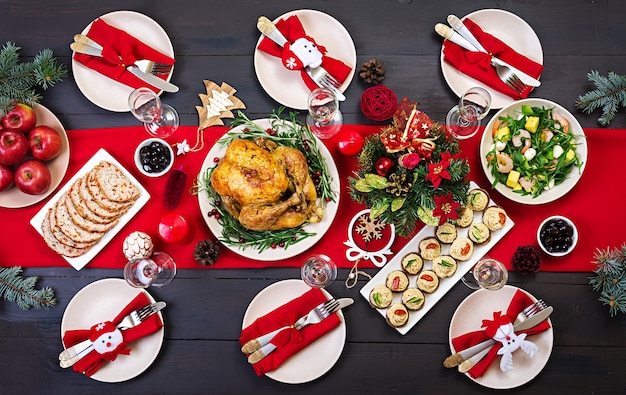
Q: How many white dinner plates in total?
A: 6